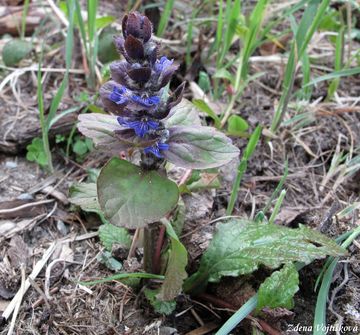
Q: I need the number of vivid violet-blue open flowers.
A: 5